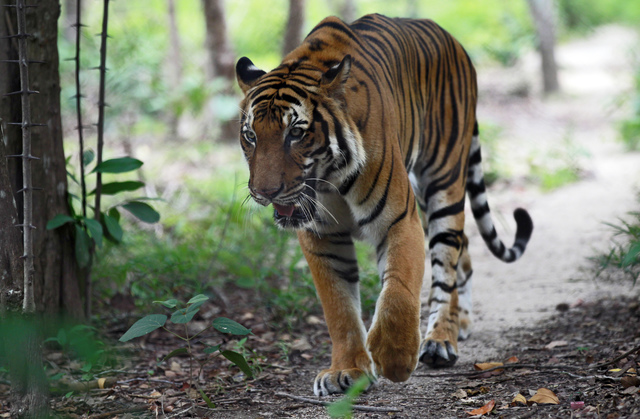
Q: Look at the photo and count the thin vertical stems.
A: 3